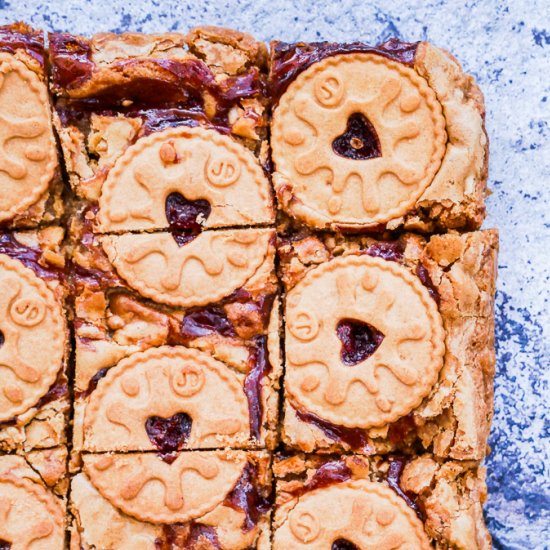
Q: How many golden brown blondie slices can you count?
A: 9